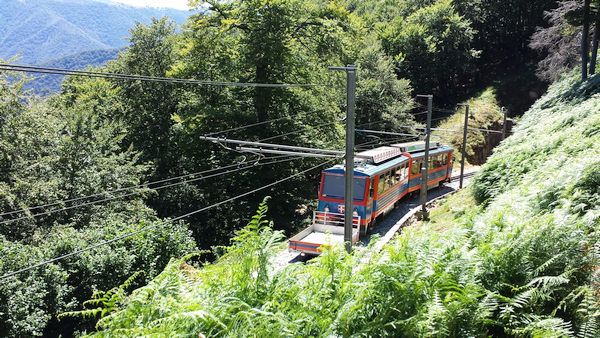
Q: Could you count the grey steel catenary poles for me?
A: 4